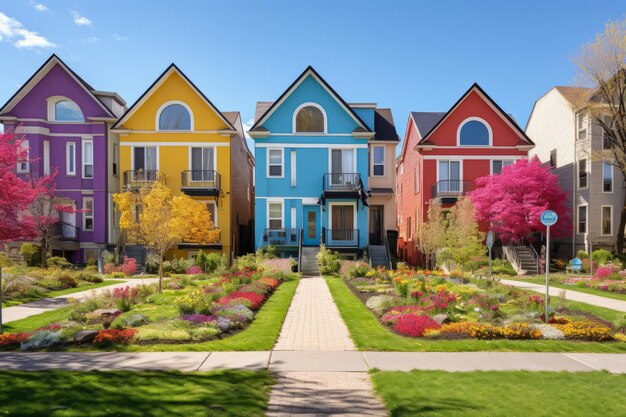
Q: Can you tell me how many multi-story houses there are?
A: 5